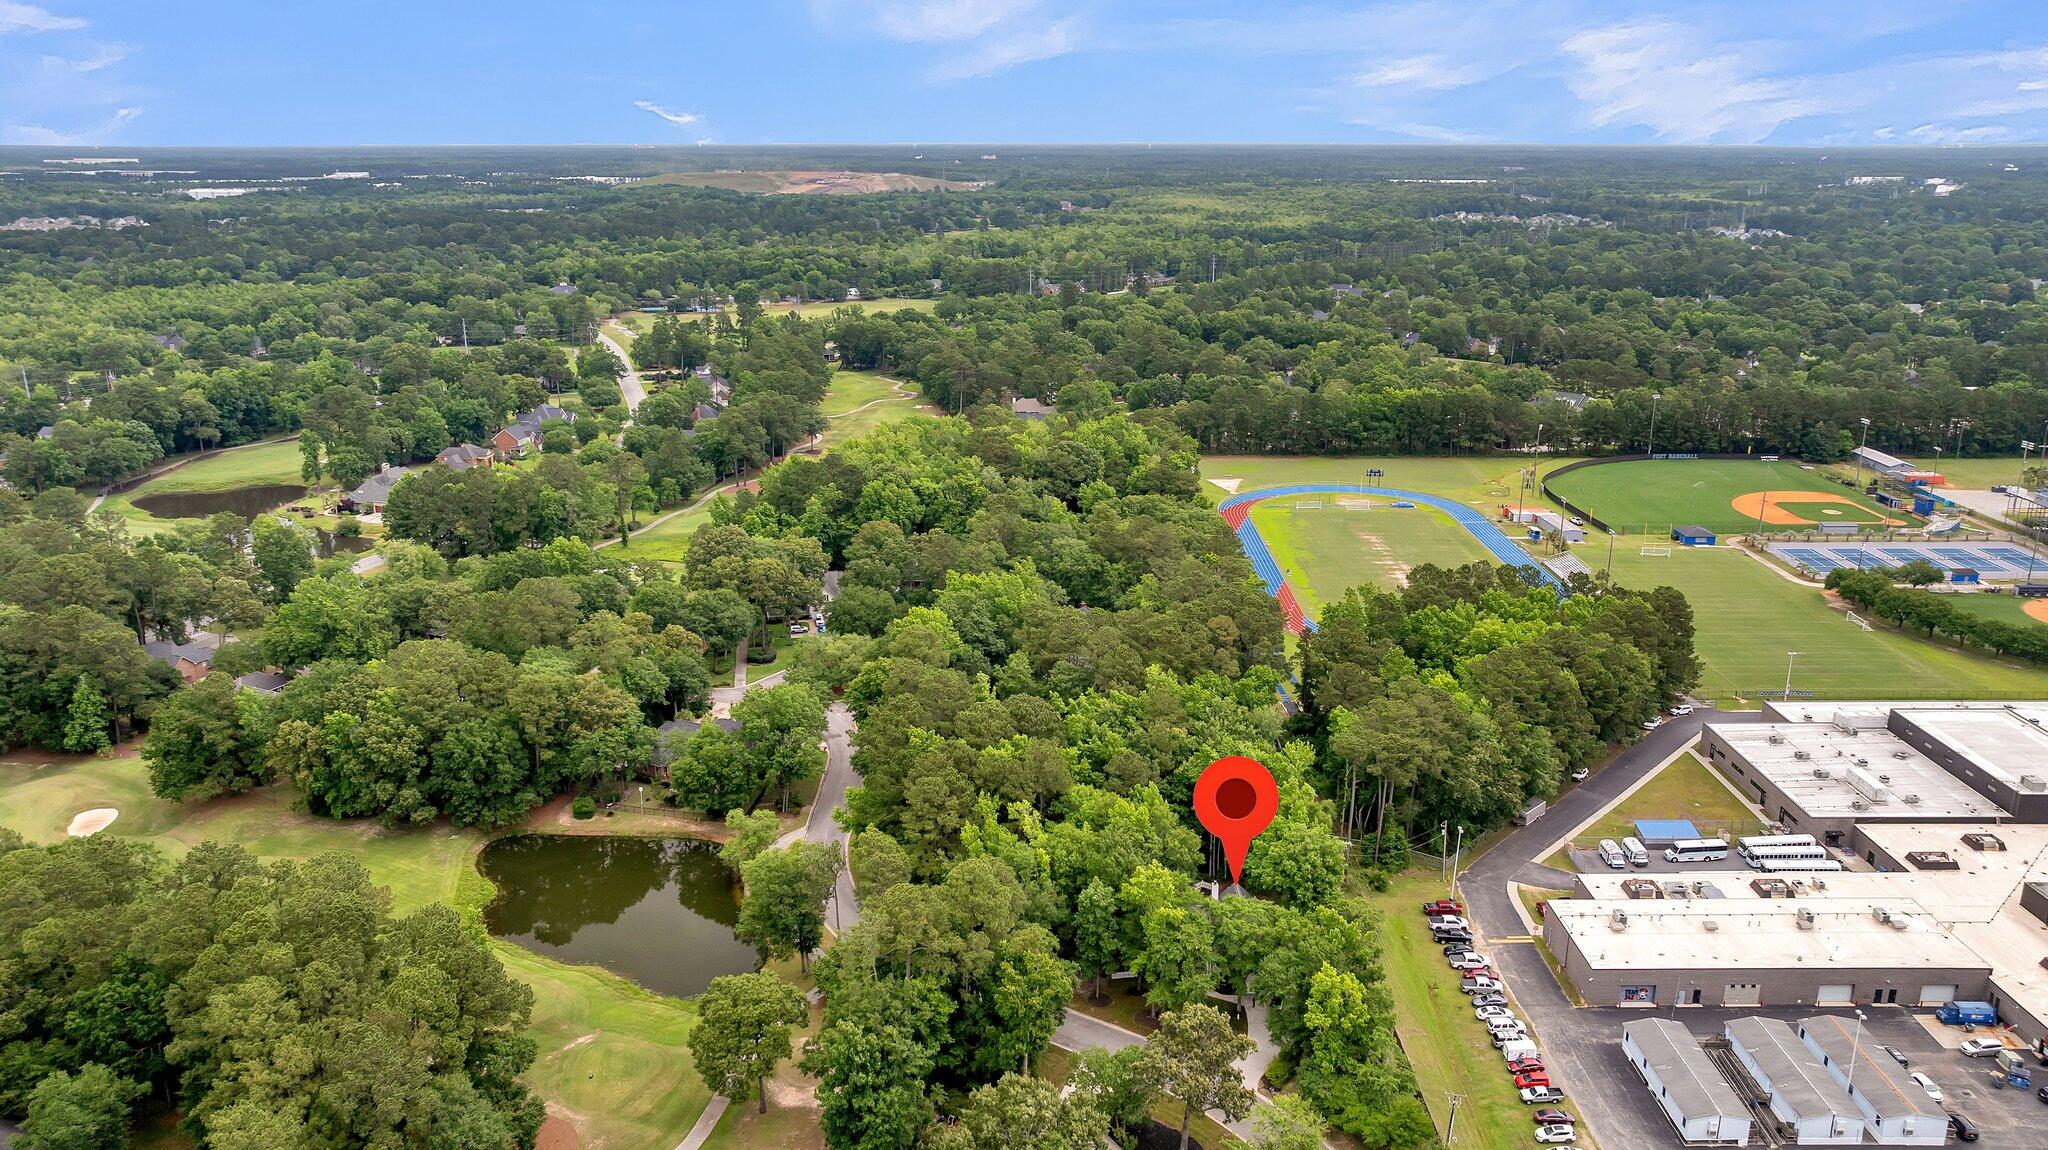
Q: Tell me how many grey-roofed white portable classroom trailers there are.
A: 3